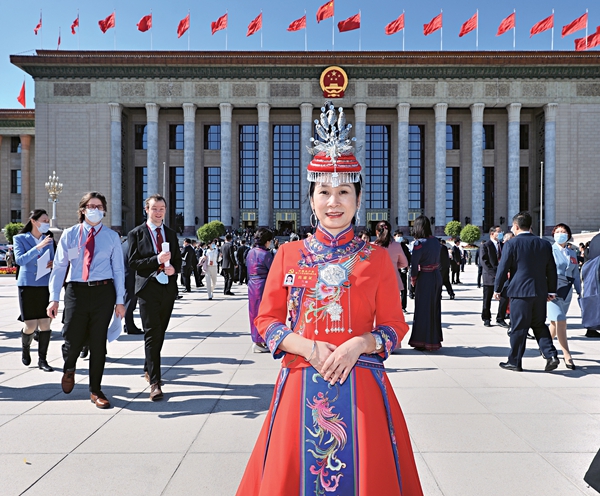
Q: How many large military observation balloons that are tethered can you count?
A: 0